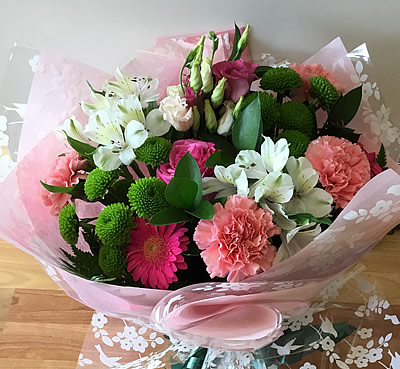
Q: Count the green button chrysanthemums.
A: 11